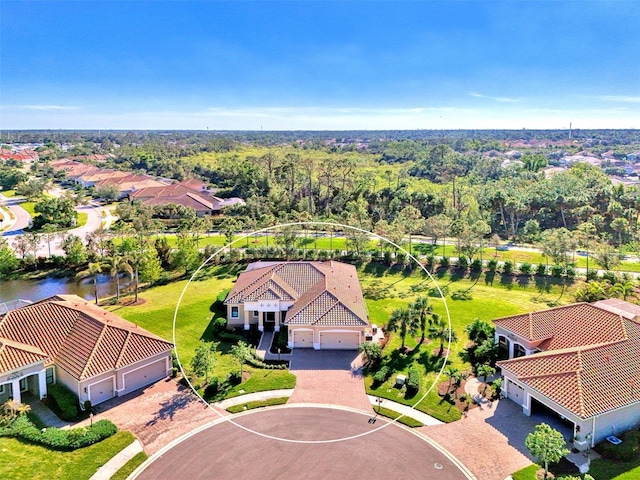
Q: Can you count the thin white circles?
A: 1